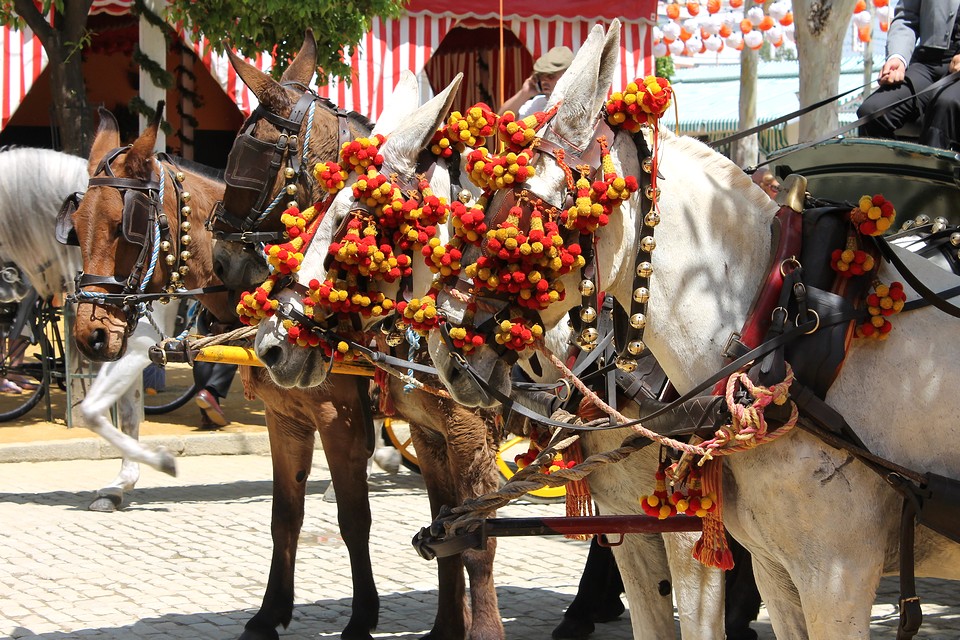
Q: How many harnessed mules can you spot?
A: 4